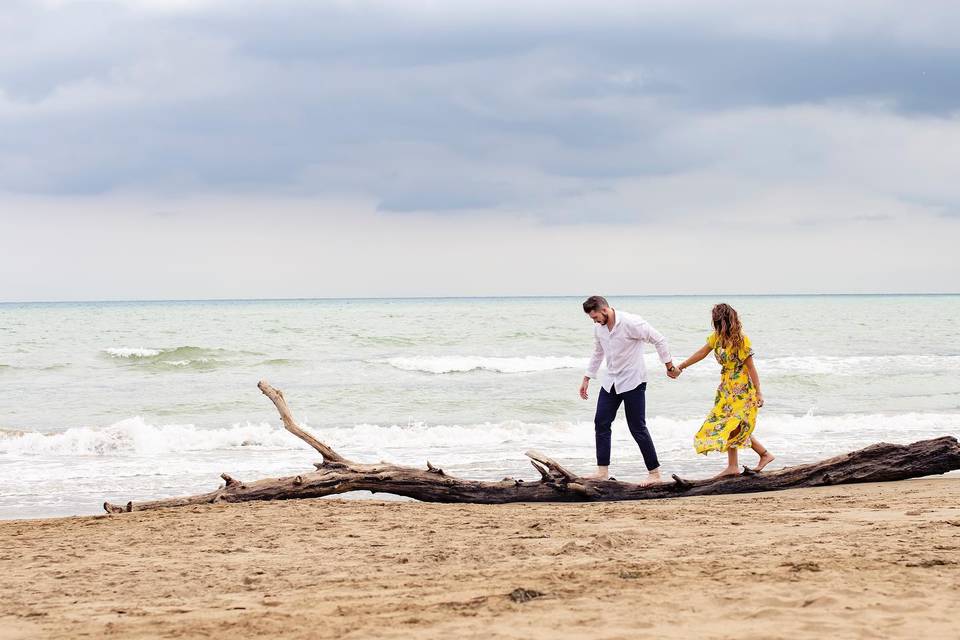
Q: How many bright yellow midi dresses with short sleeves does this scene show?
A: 1